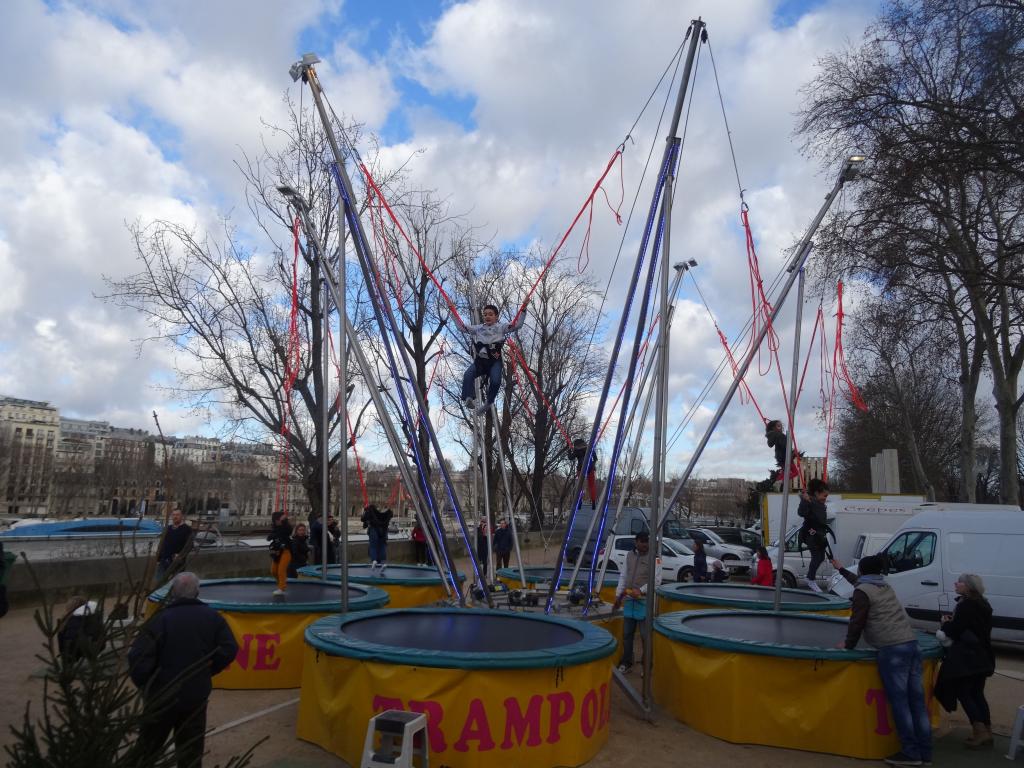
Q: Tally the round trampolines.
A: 6